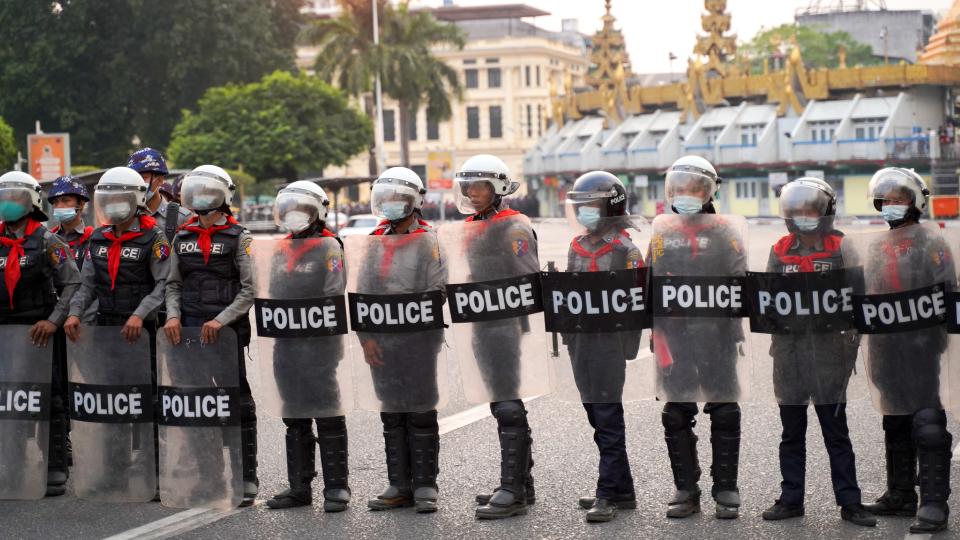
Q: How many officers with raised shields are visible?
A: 7